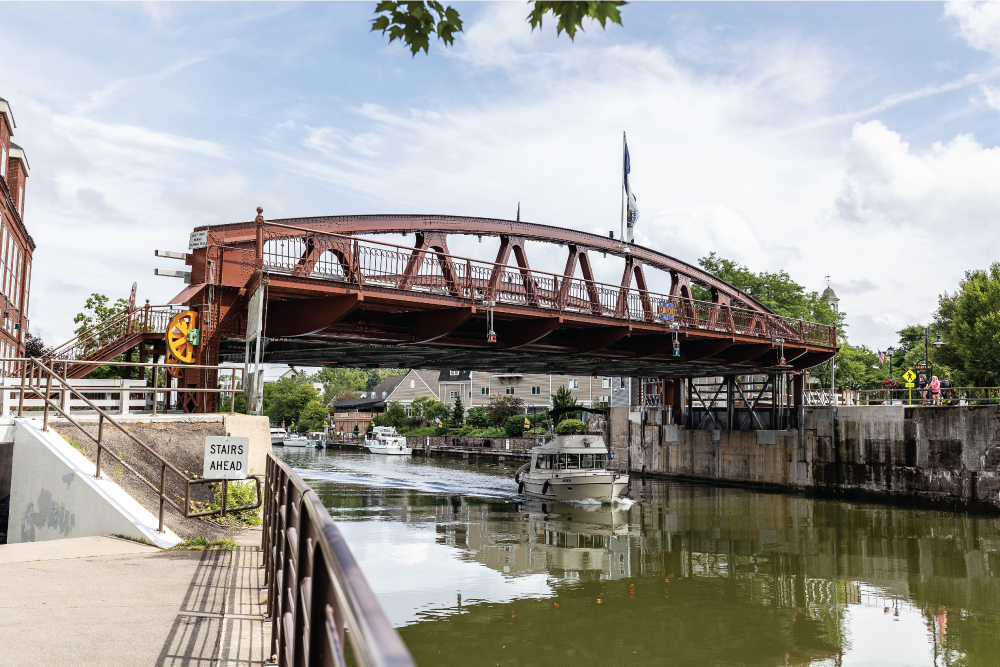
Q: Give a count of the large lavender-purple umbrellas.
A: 0